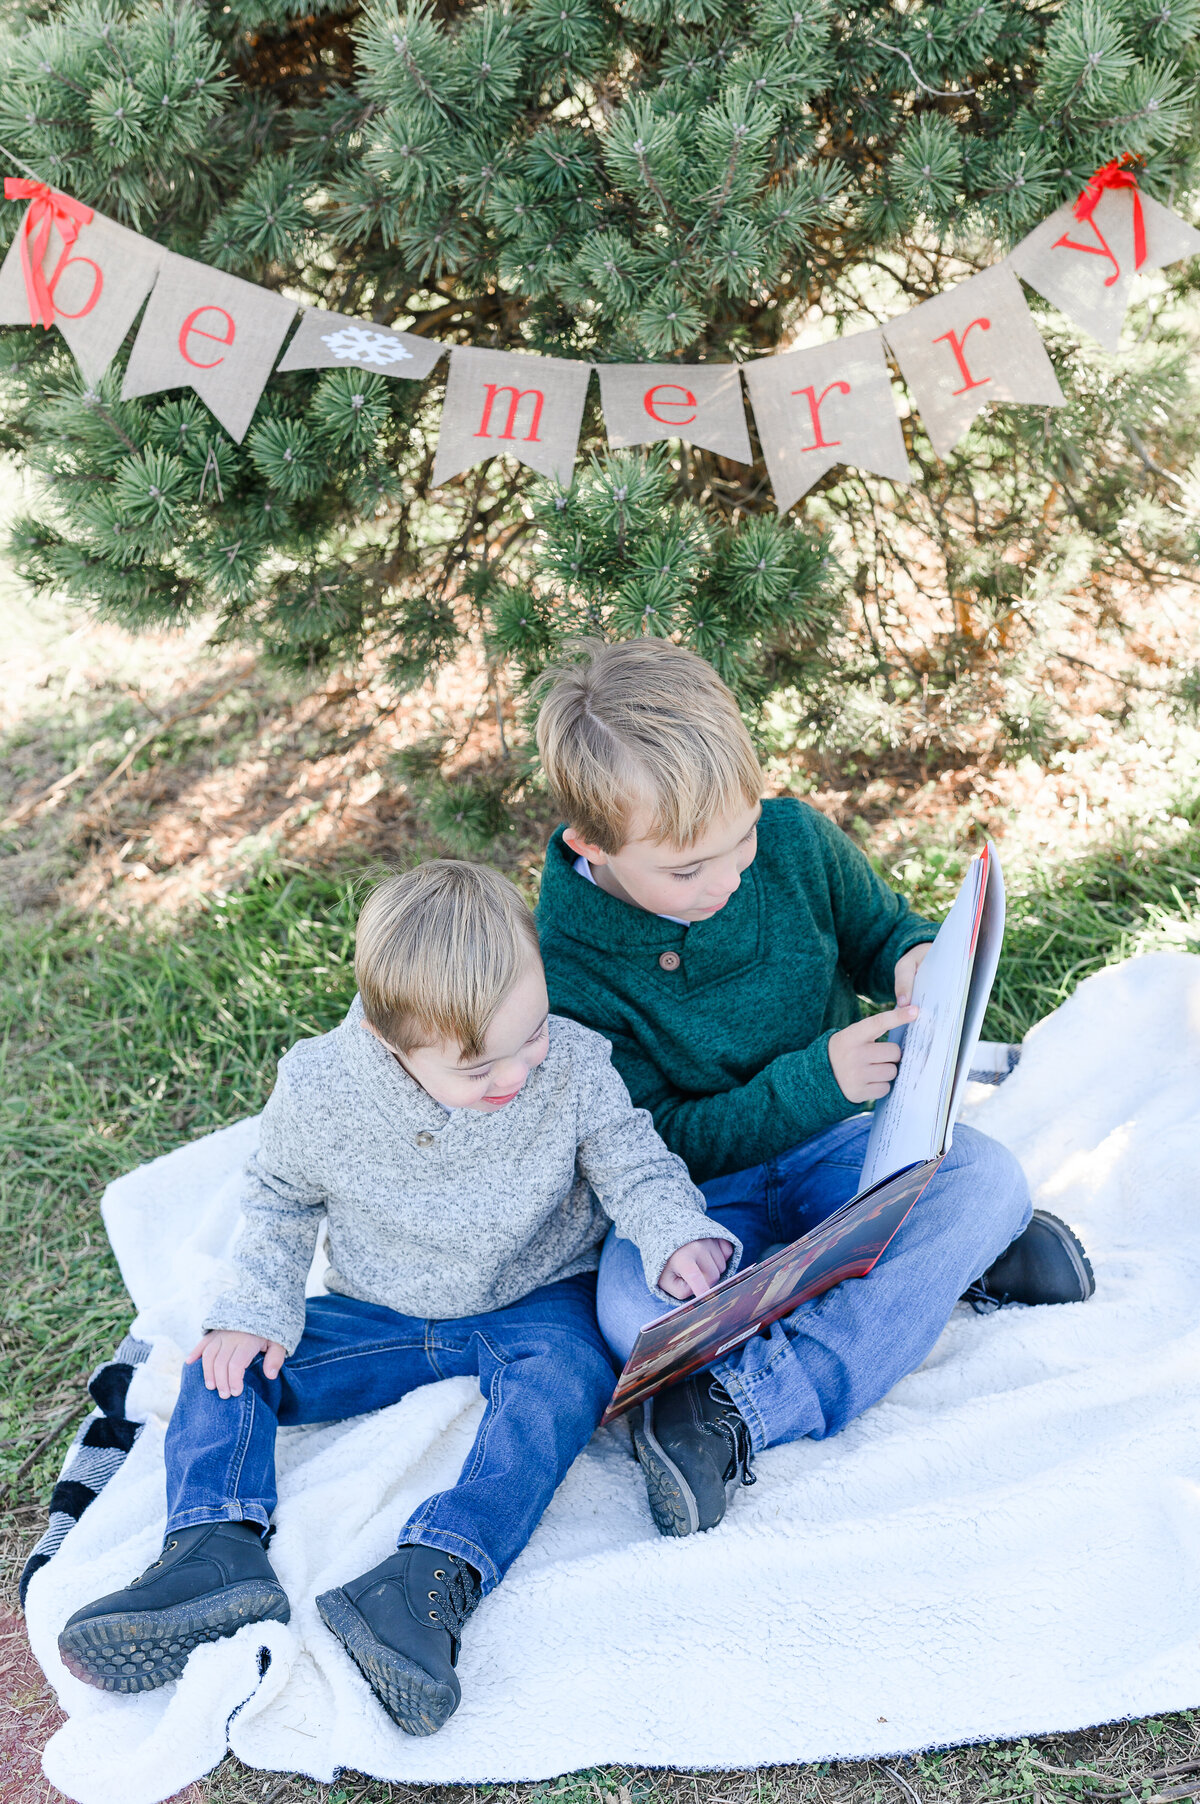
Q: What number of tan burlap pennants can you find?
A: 8